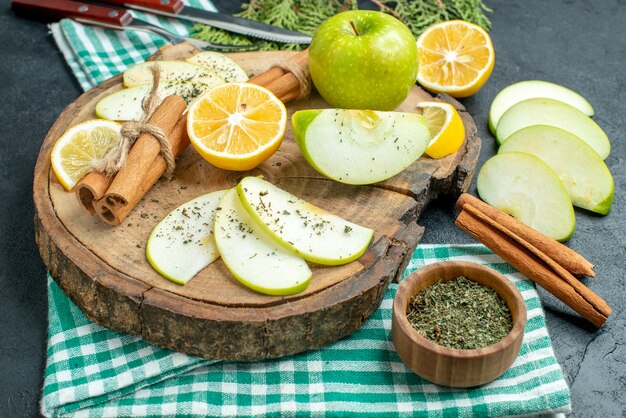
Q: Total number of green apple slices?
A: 11